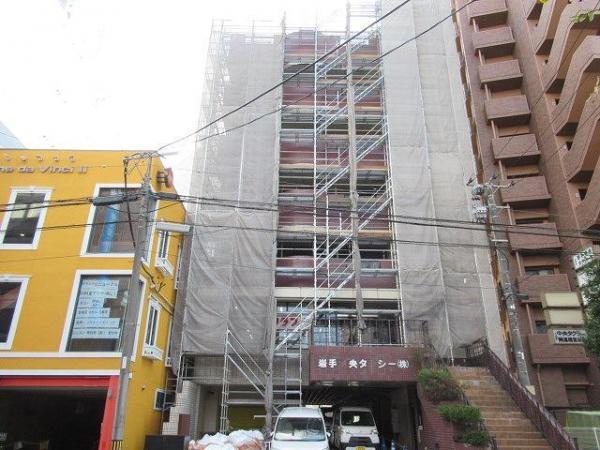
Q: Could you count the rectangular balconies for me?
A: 9